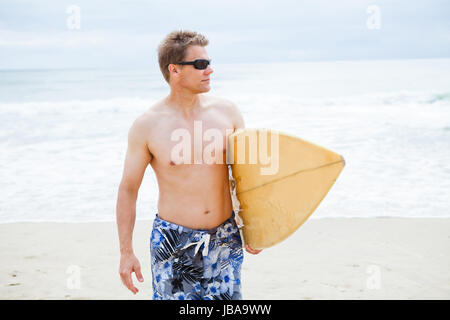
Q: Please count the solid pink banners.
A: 0